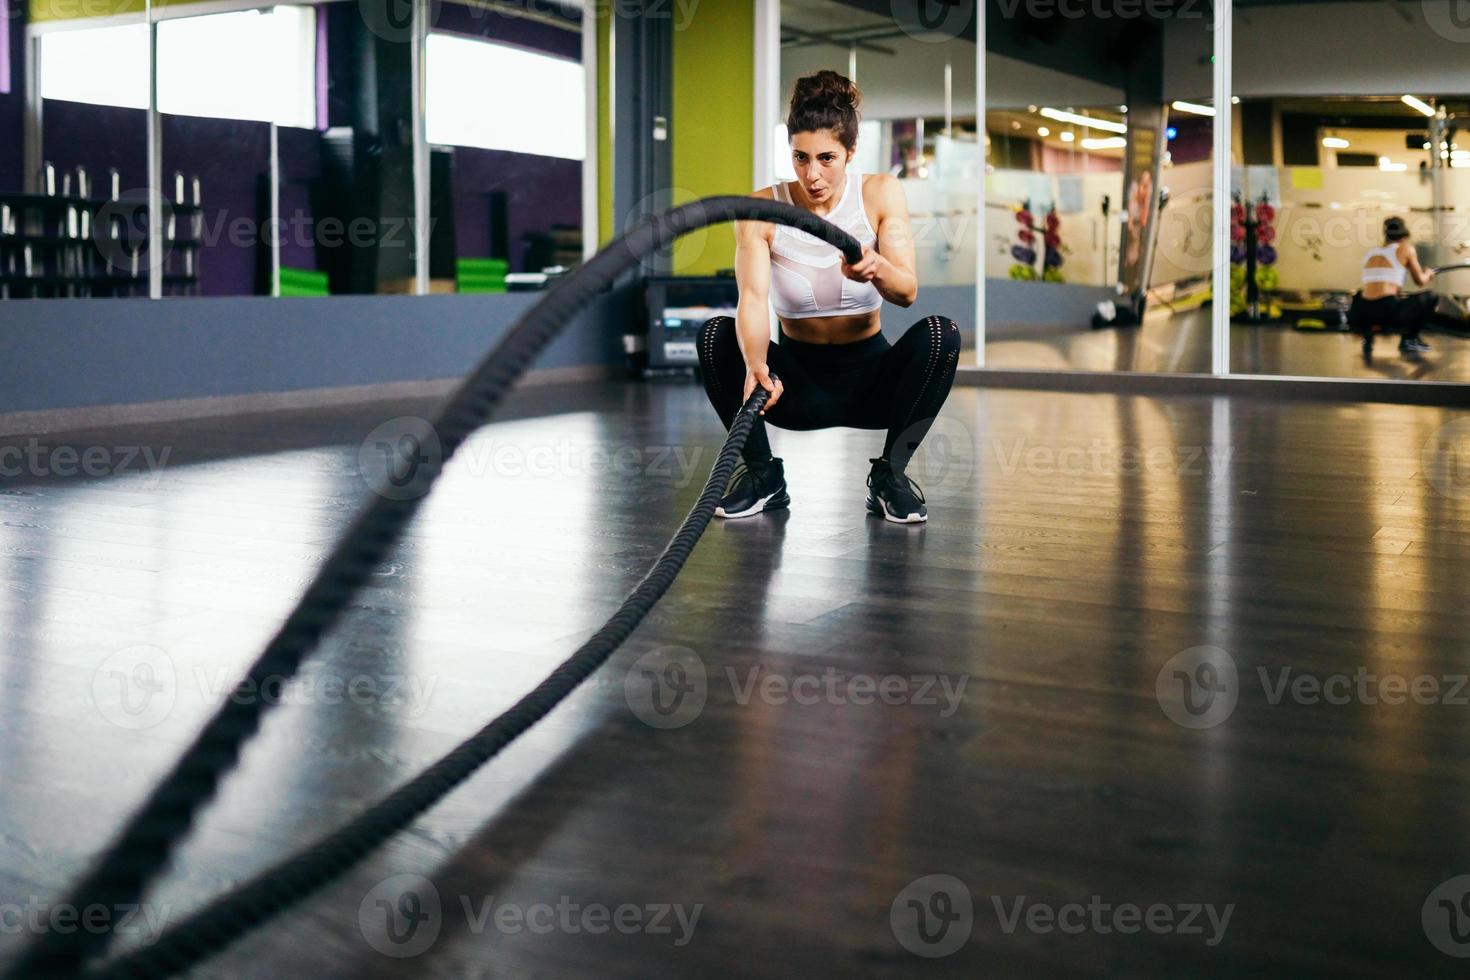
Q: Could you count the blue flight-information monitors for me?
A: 0